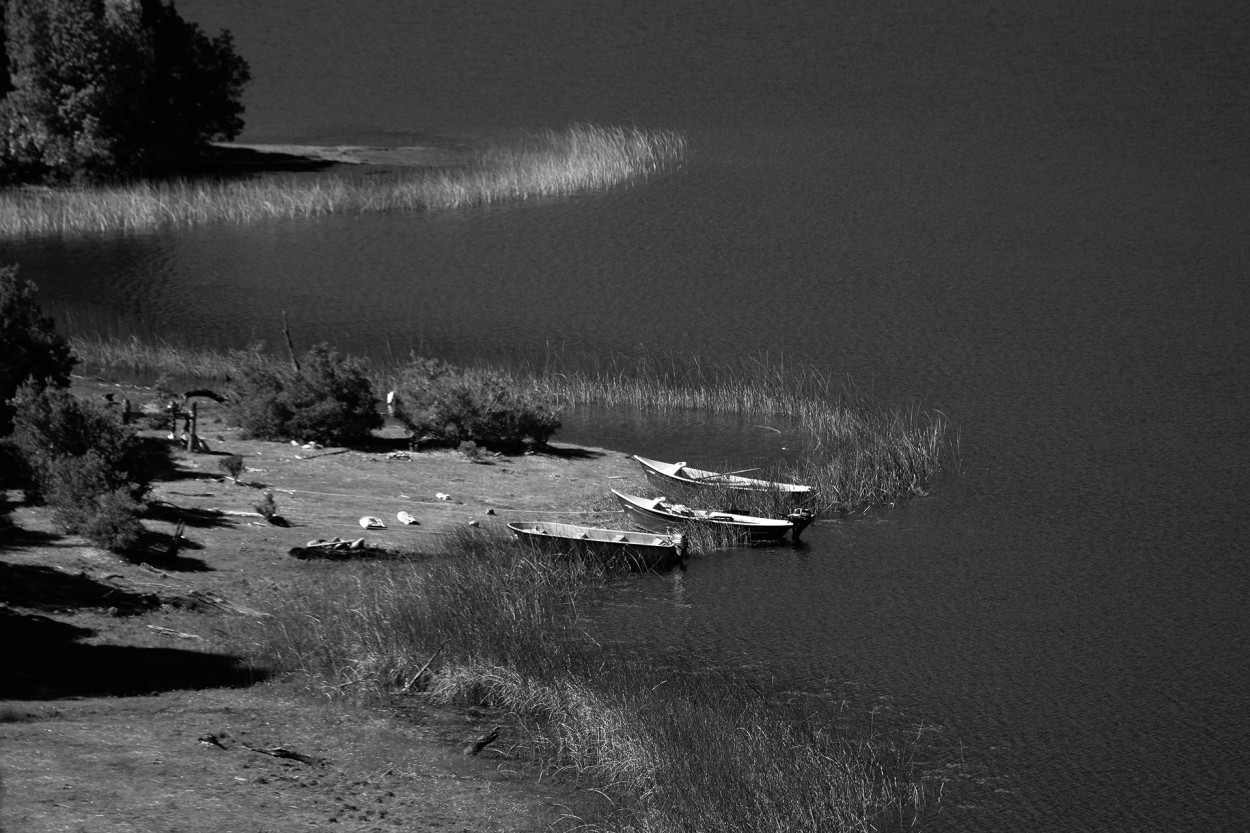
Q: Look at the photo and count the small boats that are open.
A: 3